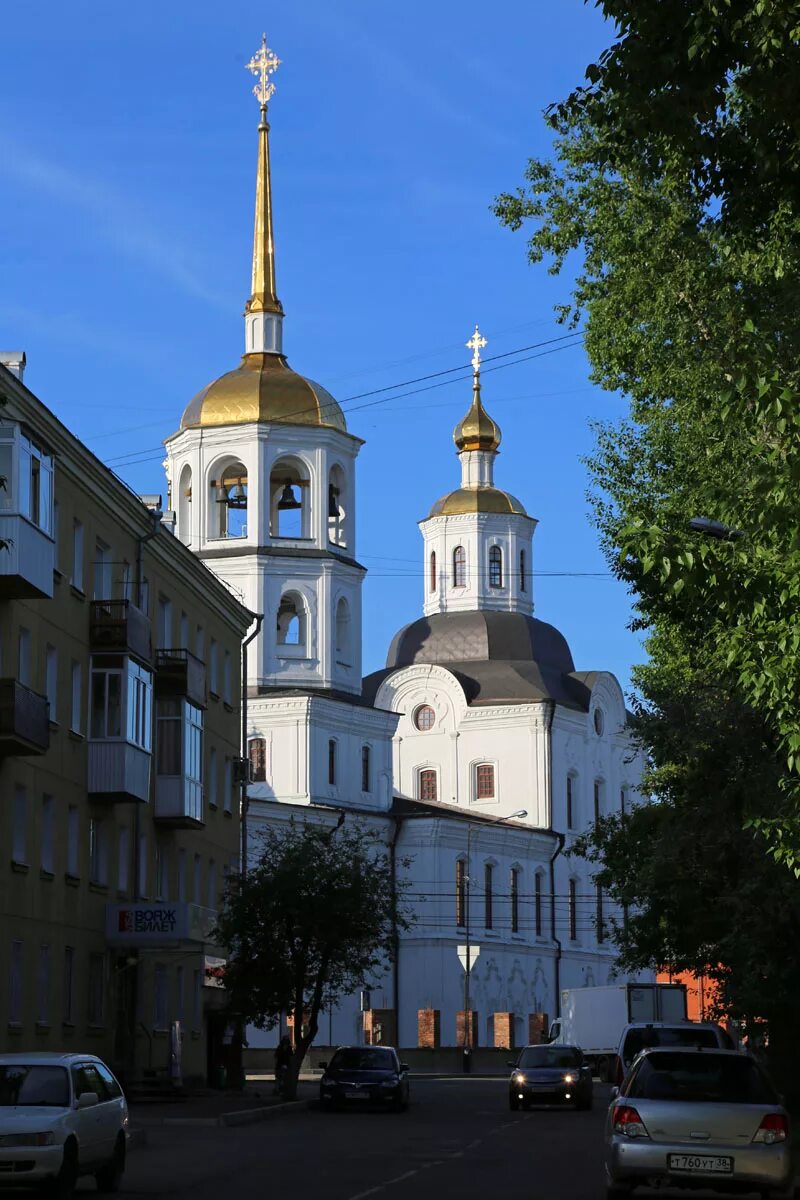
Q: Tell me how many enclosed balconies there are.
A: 3